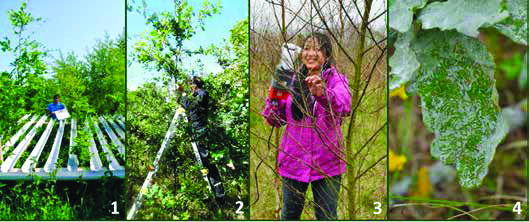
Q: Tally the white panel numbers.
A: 4